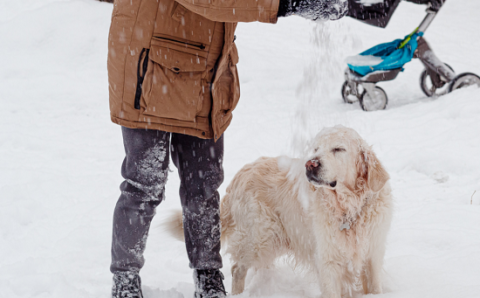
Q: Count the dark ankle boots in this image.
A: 2